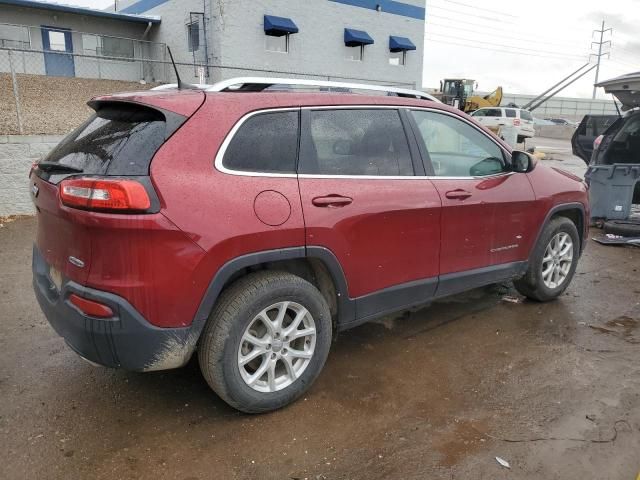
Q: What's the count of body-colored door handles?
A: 2